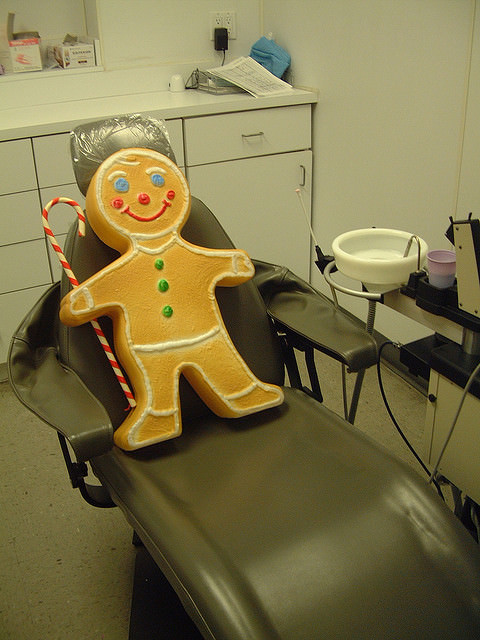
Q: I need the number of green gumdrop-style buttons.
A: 3